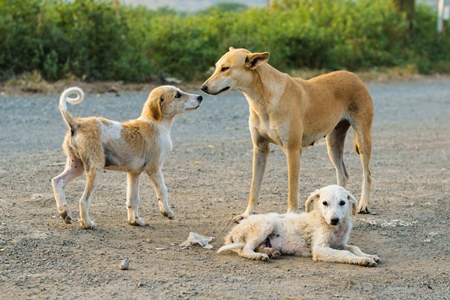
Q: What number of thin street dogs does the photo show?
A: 3